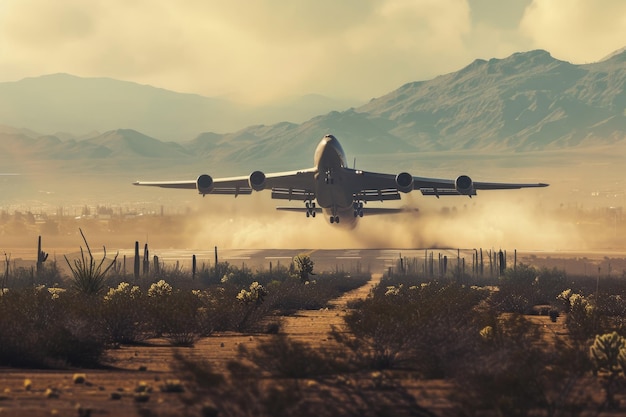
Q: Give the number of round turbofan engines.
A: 4